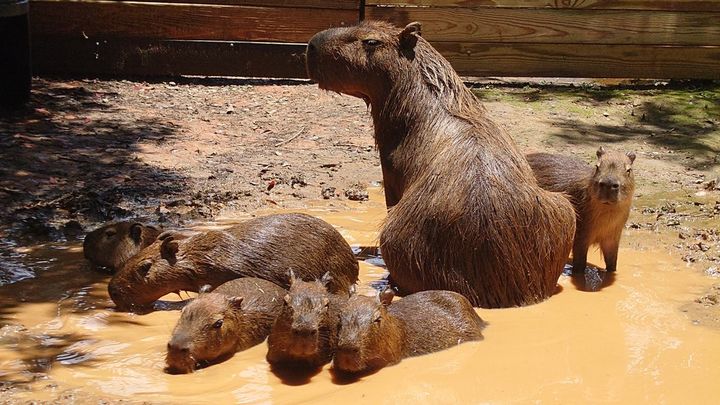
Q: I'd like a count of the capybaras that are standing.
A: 1